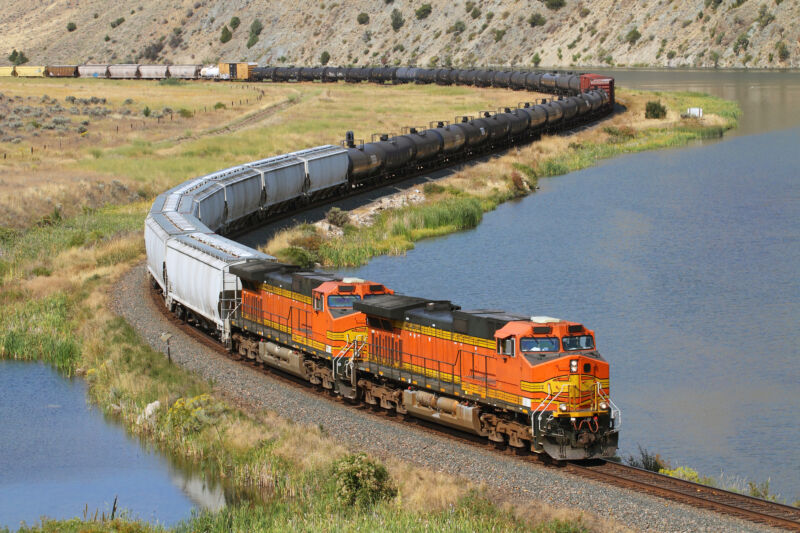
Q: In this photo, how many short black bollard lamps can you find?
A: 0